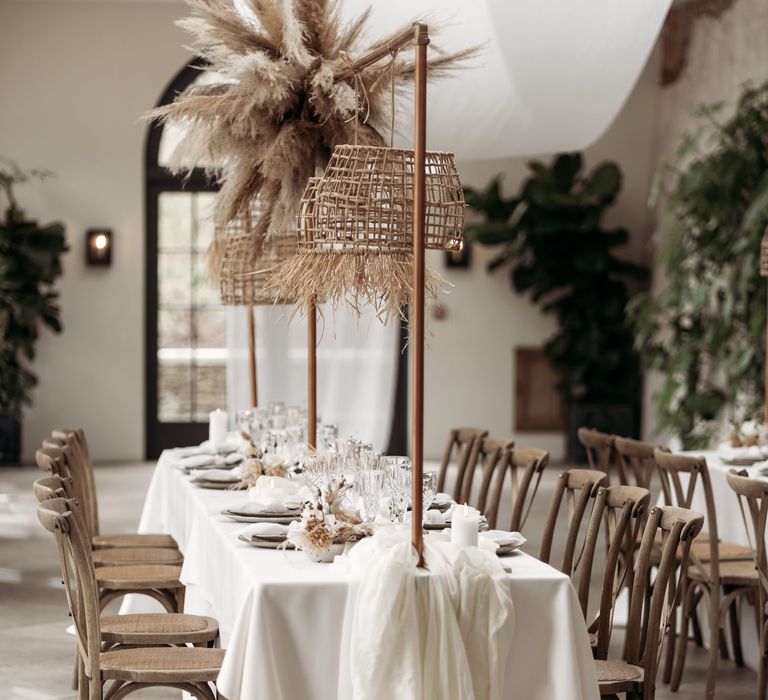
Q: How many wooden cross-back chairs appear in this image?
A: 15